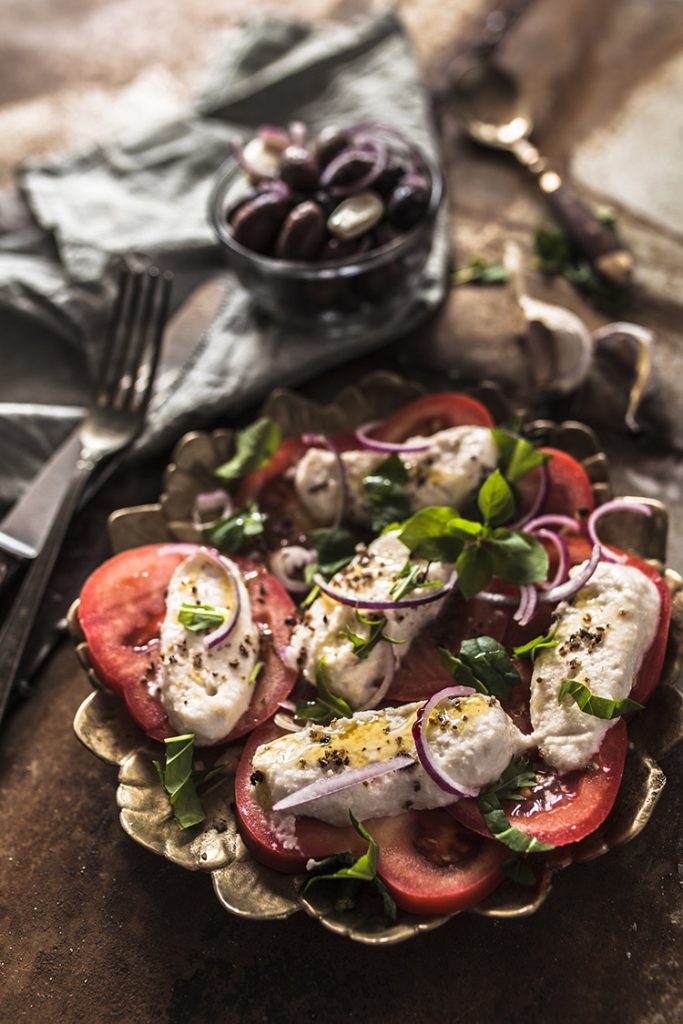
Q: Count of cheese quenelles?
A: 5